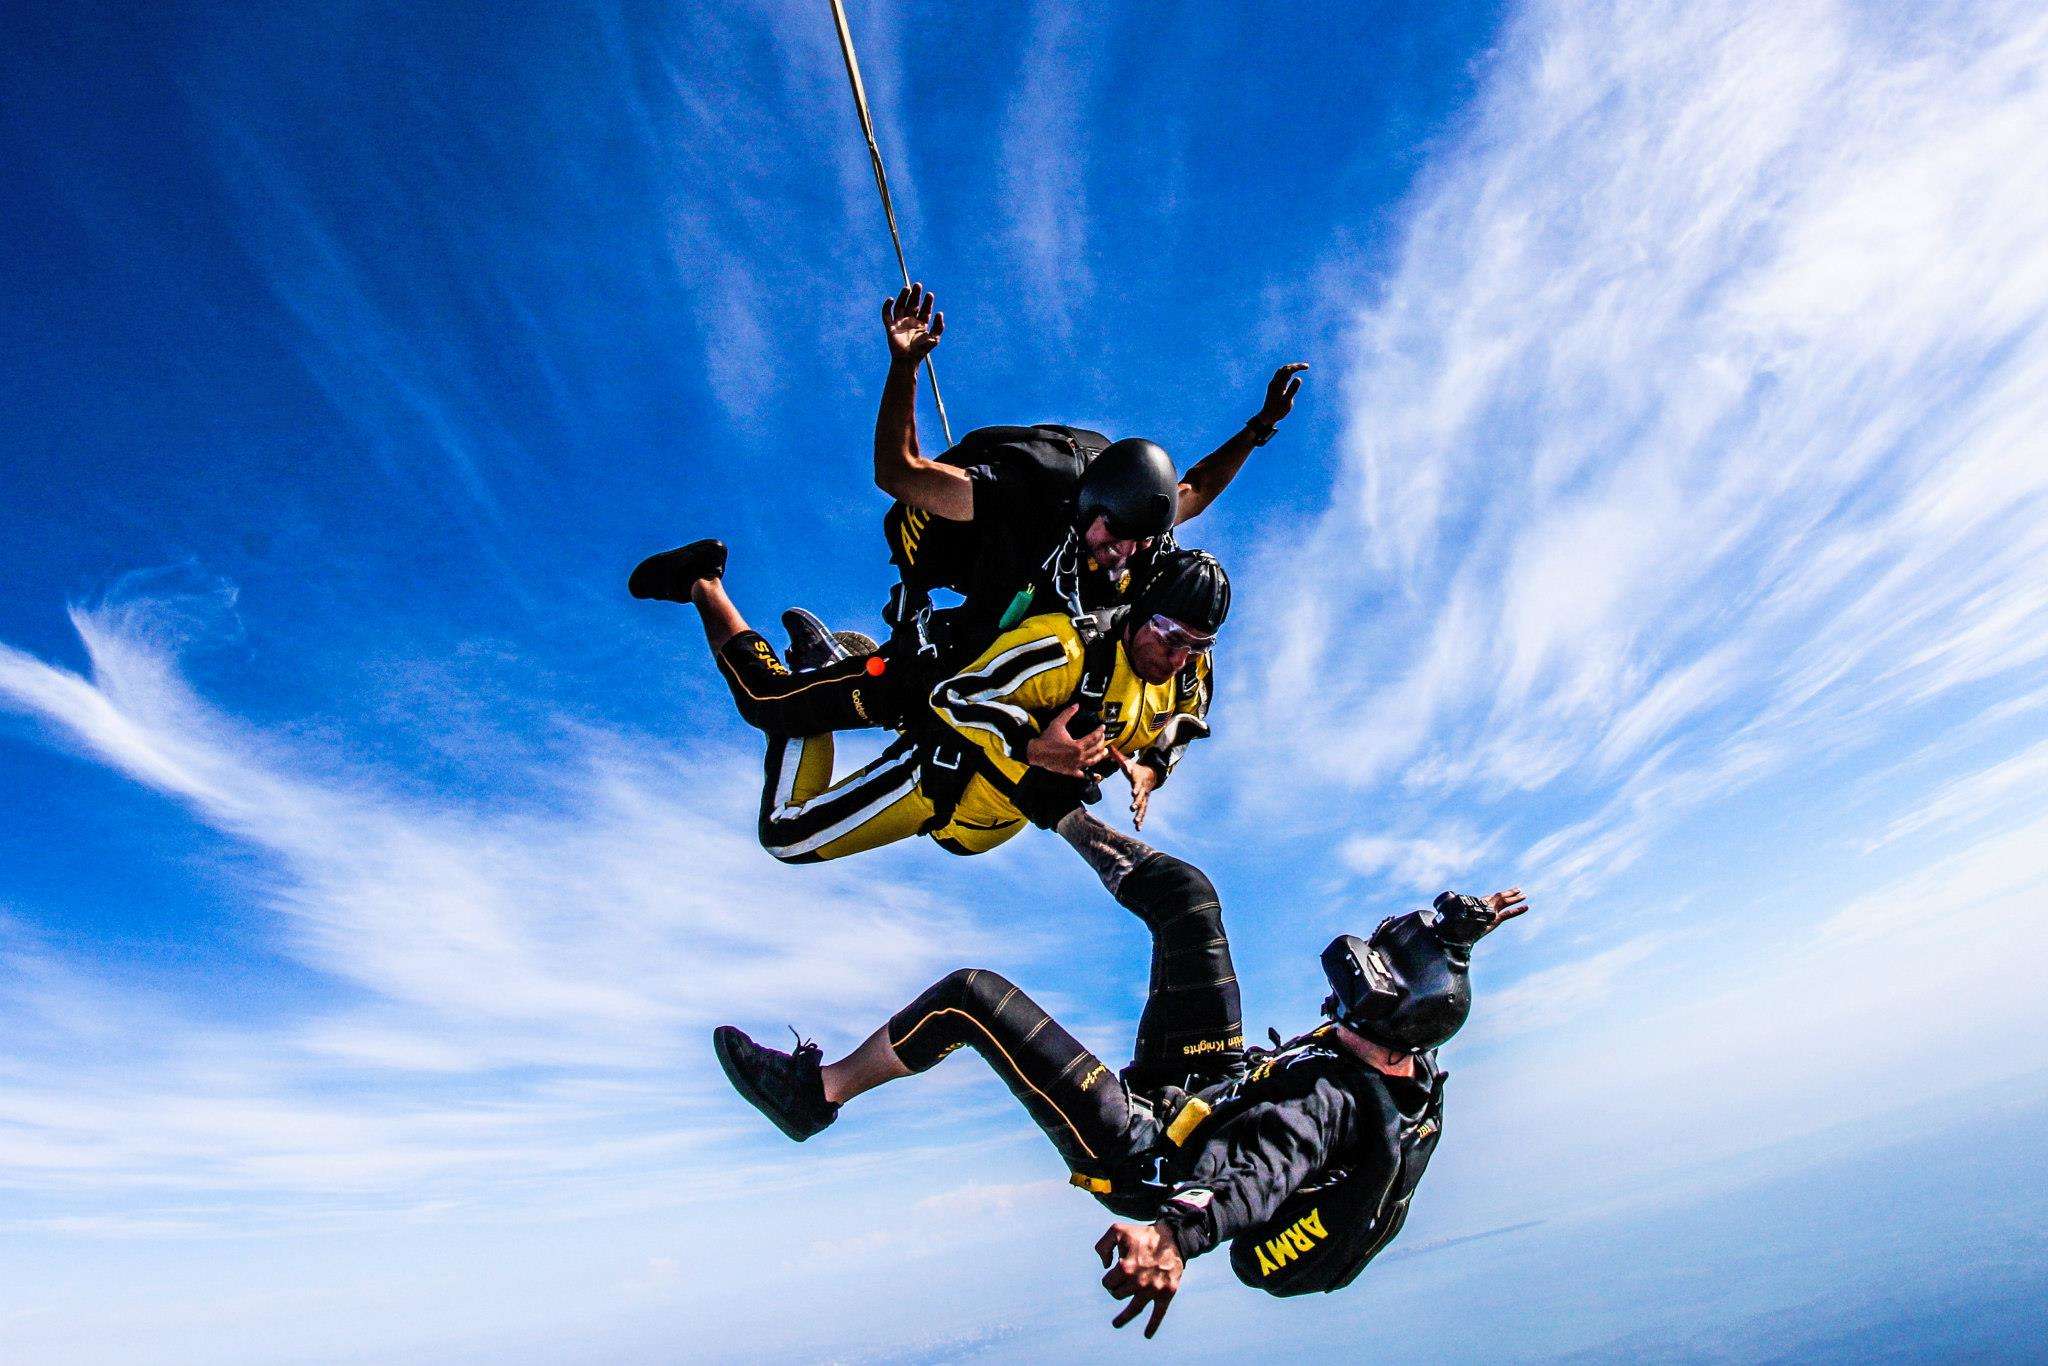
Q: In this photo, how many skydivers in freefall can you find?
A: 3